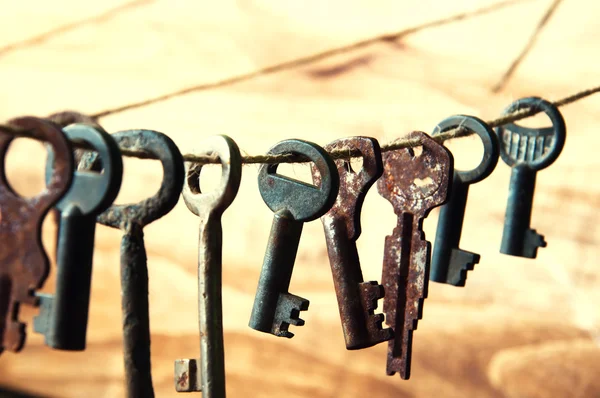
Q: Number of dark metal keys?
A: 5